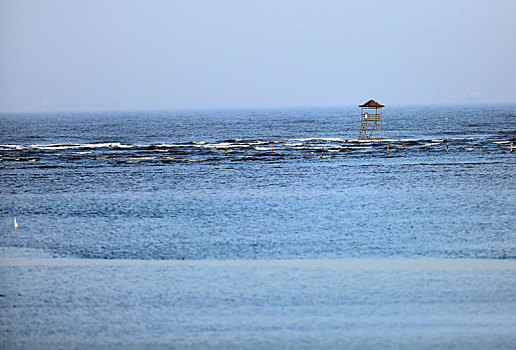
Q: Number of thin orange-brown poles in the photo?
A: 6